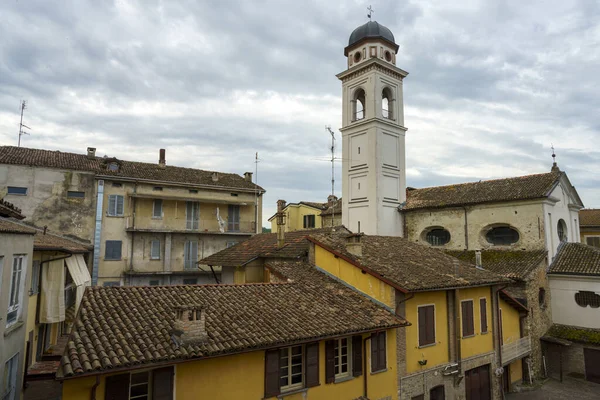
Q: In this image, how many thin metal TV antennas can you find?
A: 3